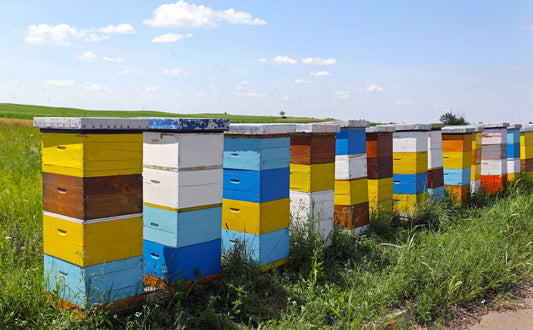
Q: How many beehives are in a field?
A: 13